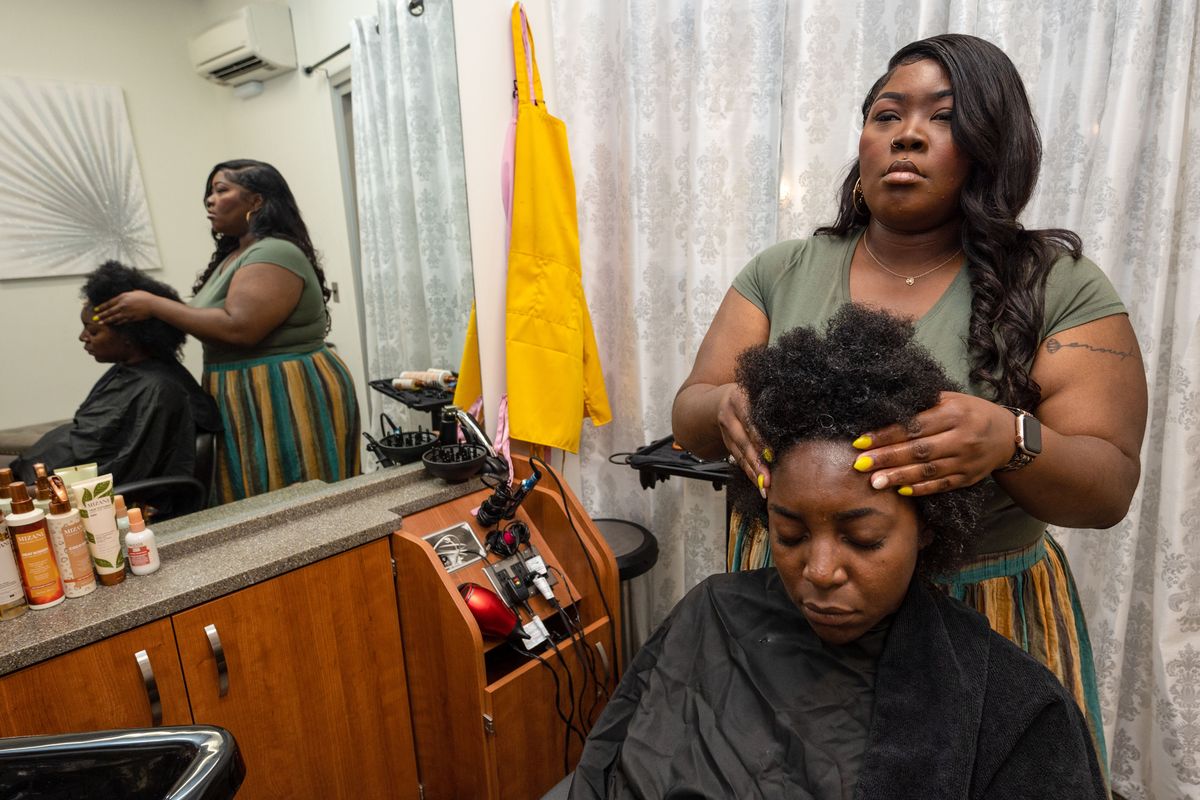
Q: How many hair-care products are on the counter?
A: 5